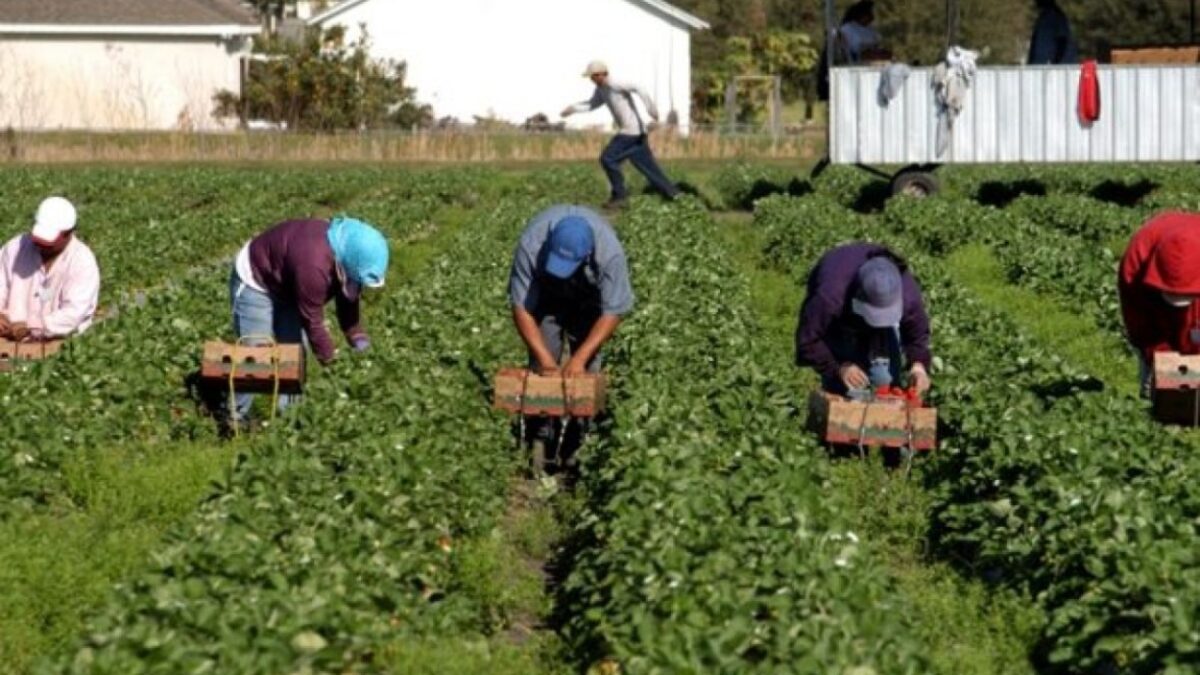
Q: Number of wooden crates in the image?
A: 5